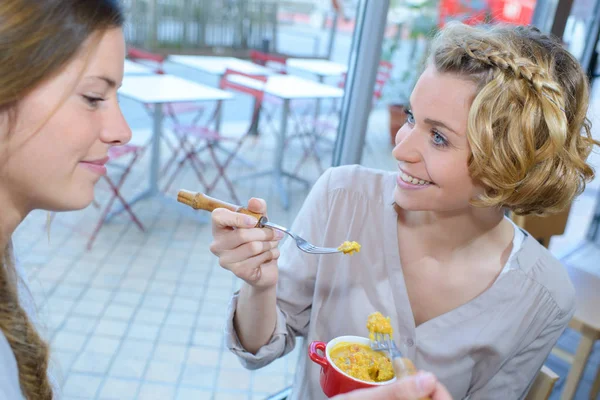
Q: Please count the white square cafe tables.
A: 5